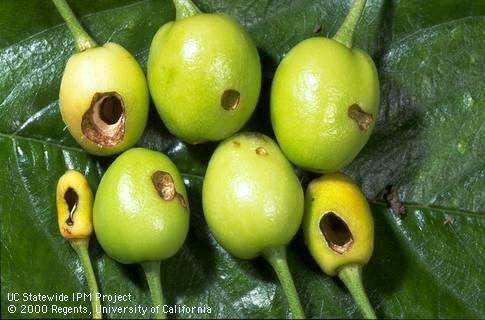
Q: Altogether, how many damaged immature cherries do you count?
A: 7